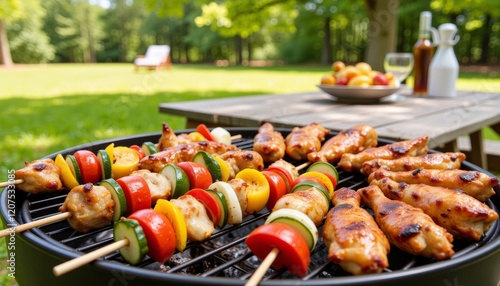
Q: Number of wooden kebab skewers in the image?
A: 4